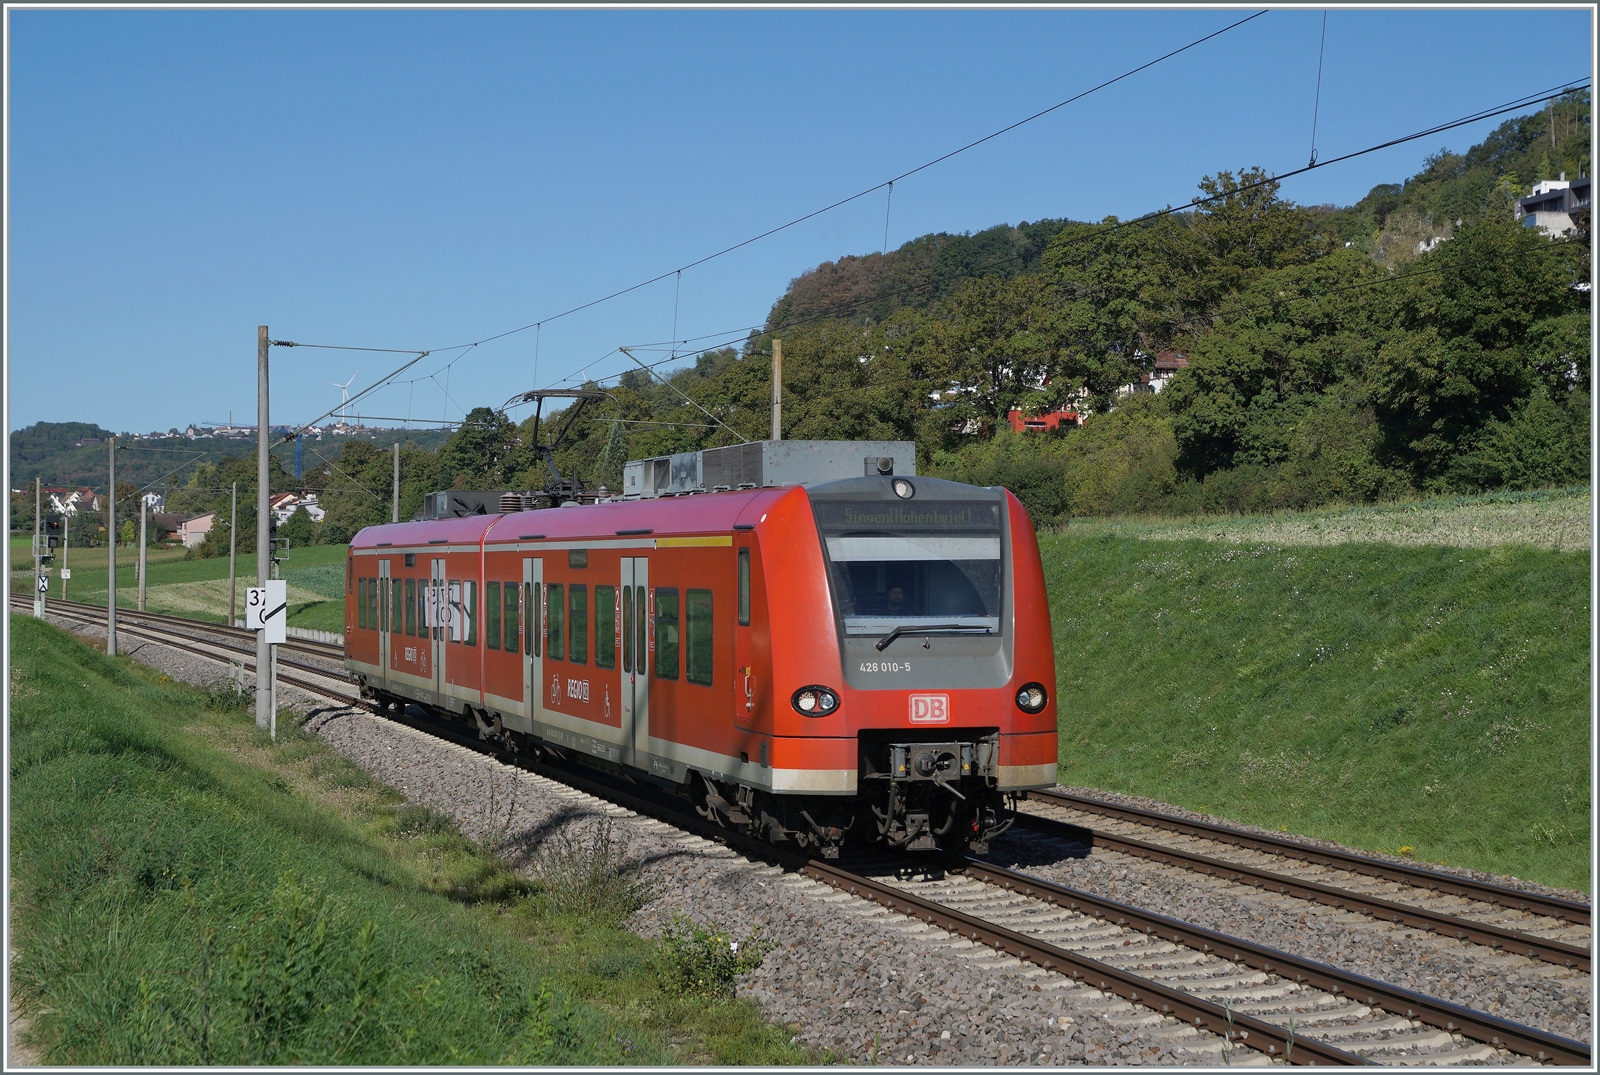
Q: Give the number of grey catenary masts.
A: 8